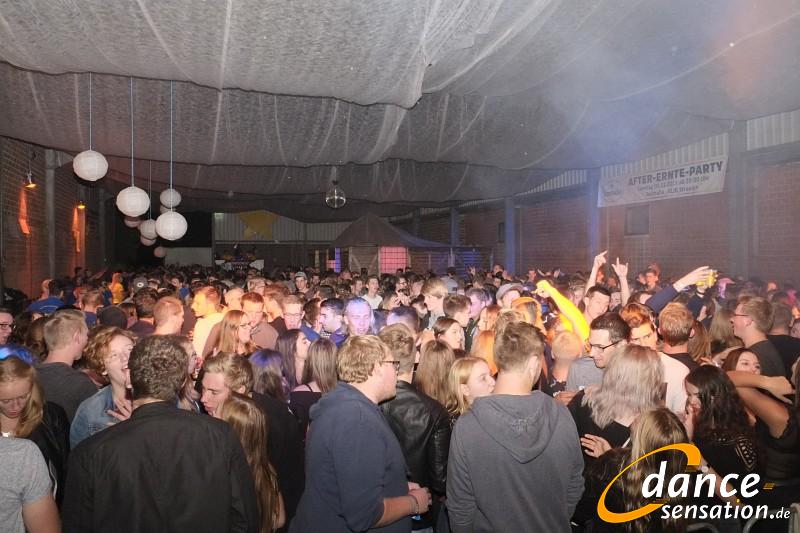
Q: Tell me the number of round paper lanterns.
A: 9